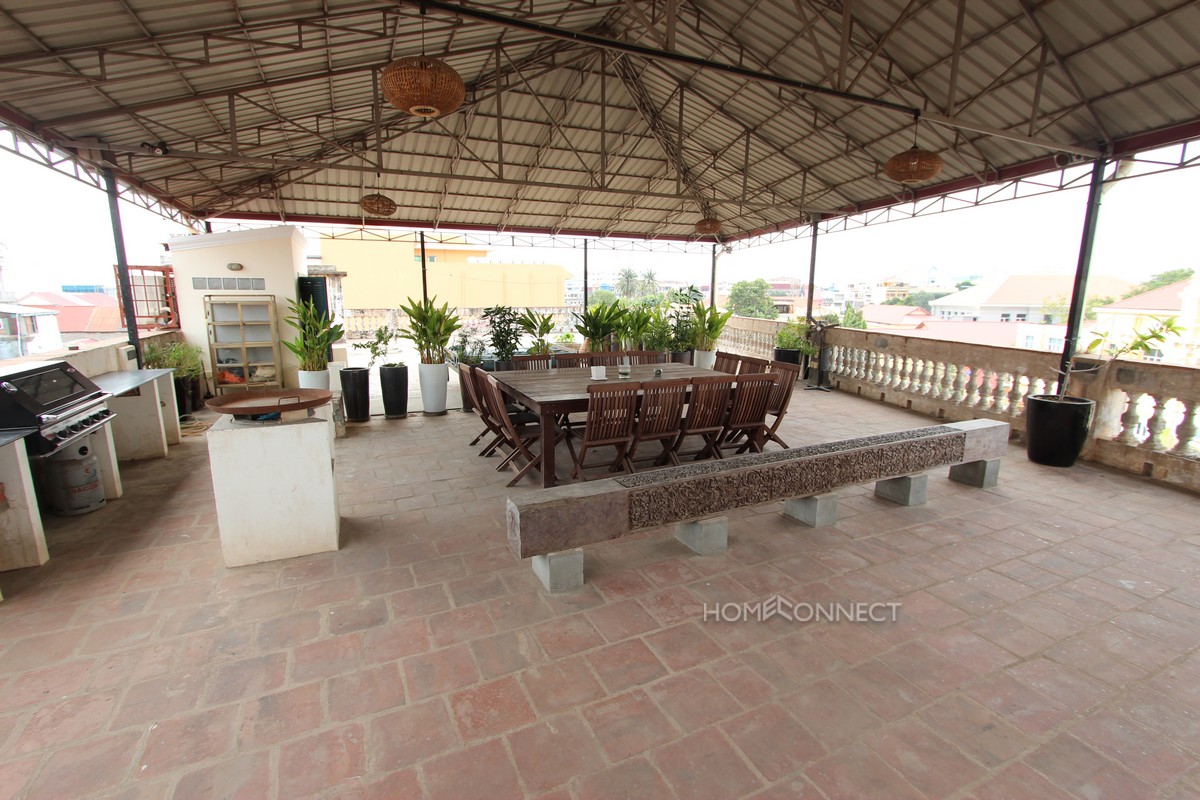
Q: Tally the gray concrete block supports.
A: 5